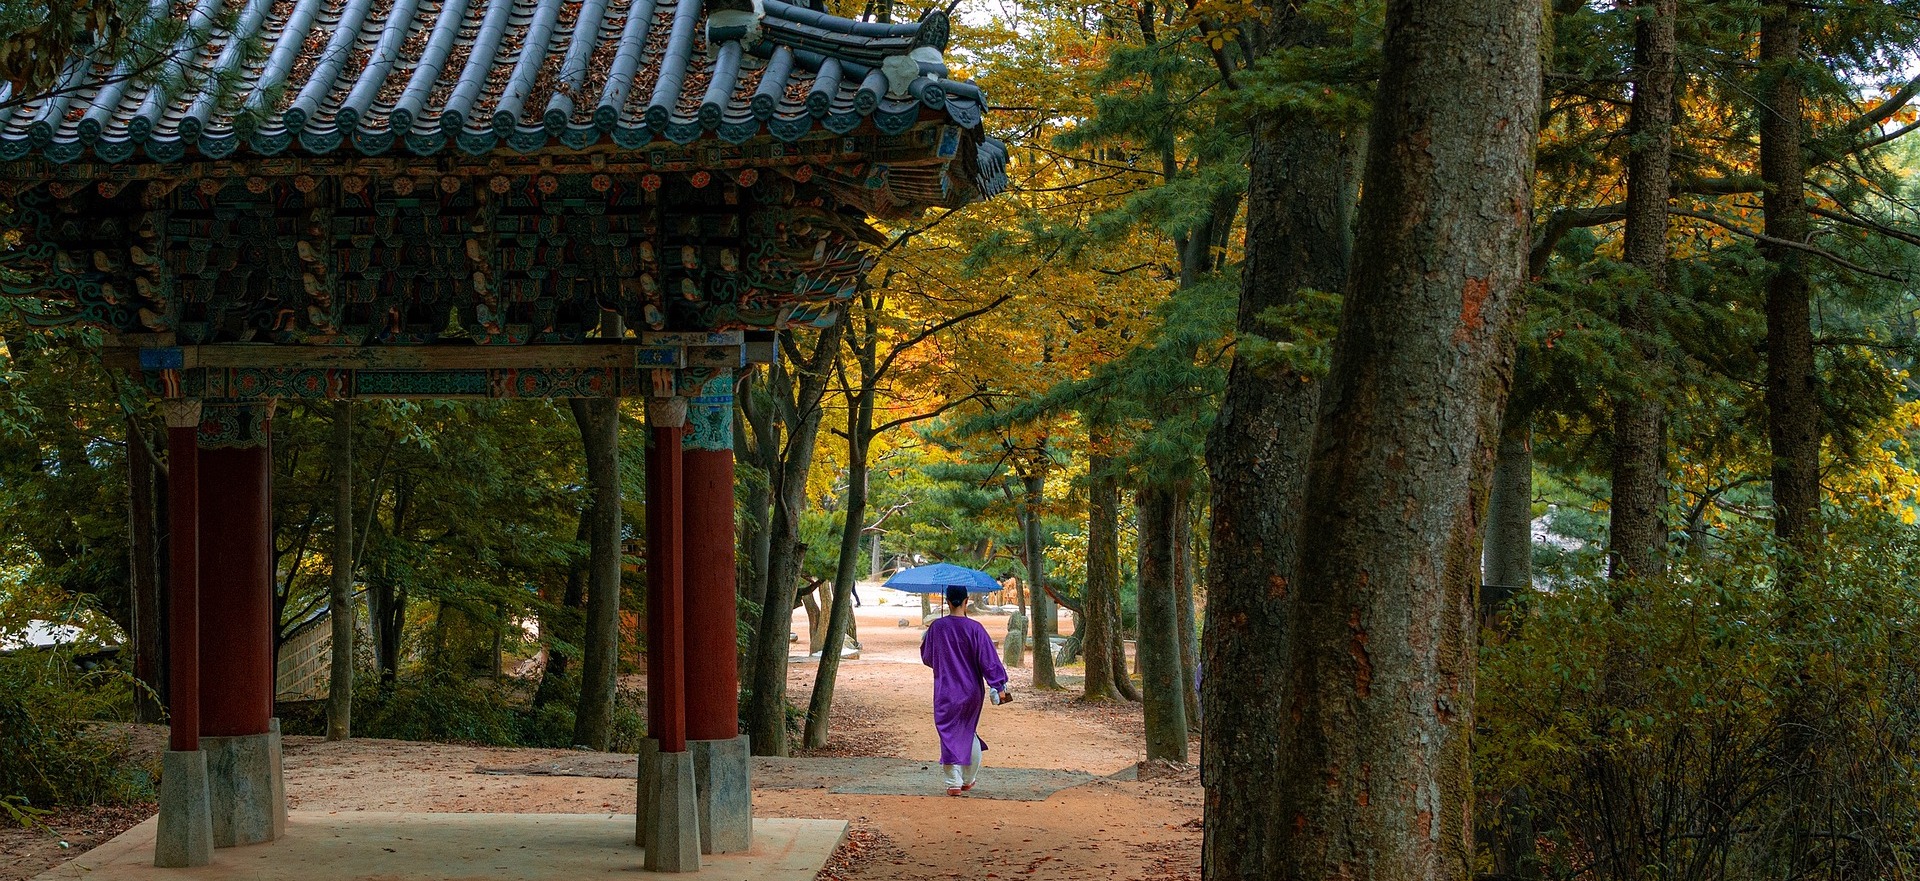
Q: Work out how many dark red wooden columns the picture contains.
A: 4